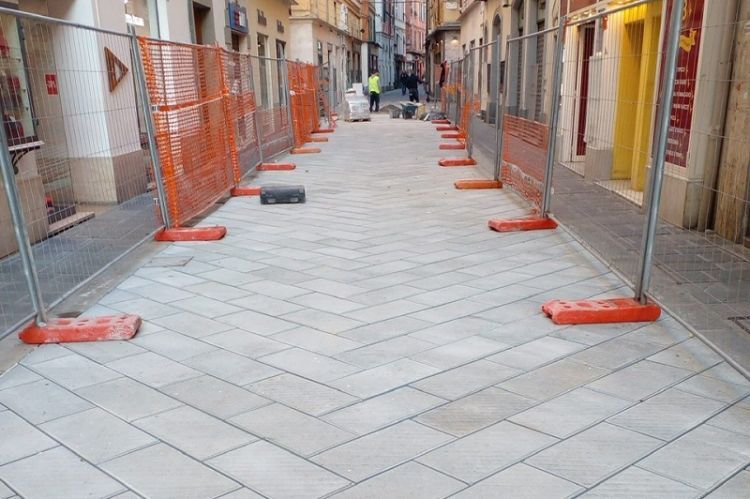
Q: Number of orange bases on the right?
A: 8